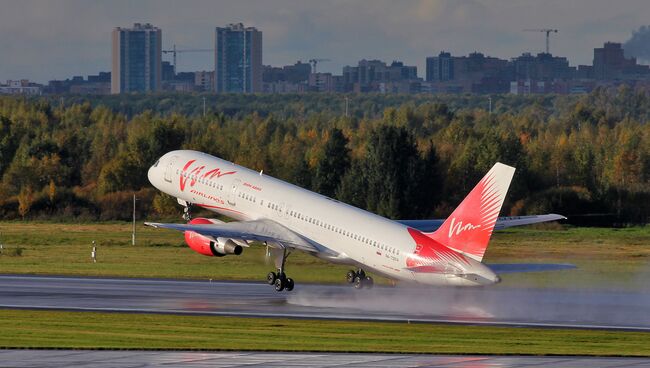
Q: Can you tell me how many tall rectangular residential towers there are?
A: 2